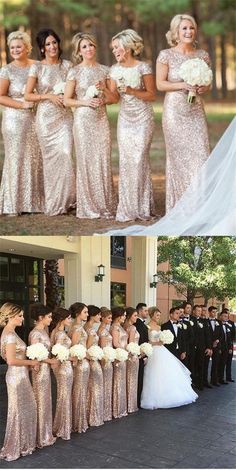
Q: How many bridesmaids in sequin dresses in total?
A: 13